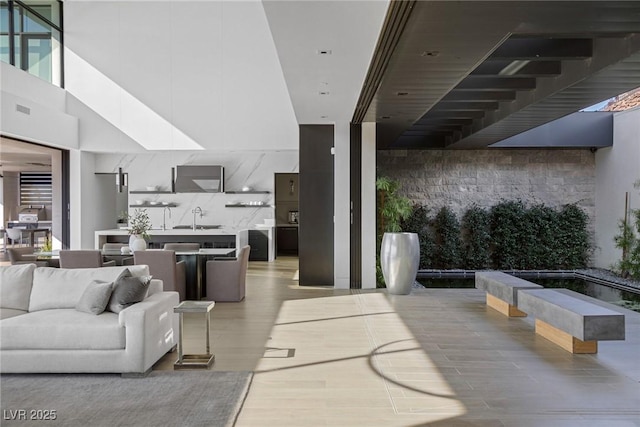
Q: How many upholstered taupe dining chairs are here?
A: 6